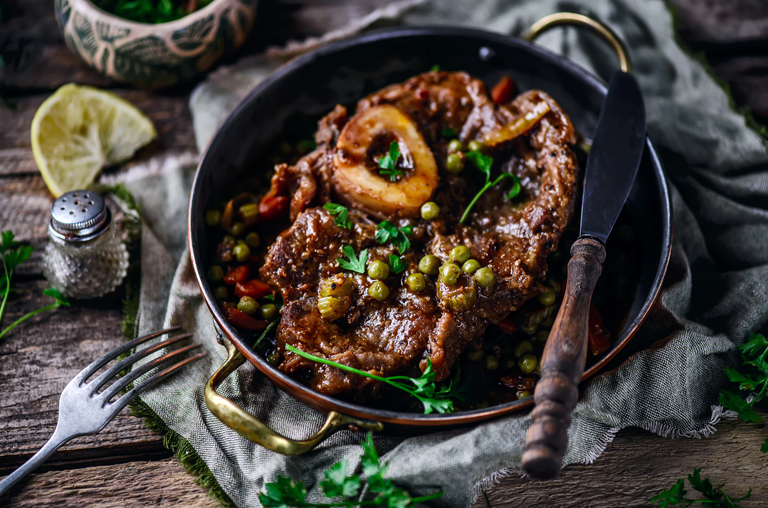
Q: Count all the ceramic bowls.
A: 1